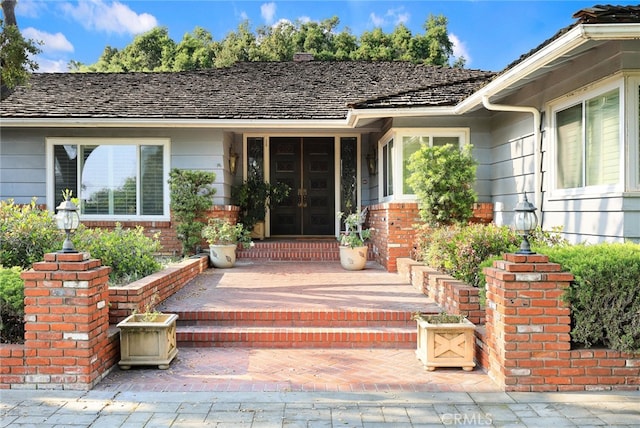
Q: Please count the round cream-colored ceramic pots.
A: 2